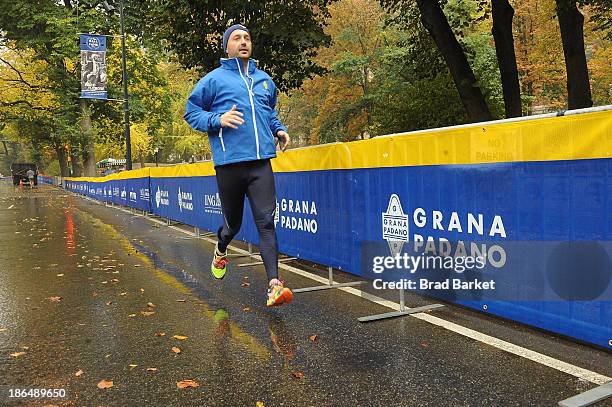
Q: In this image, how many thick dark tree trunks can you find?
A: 3